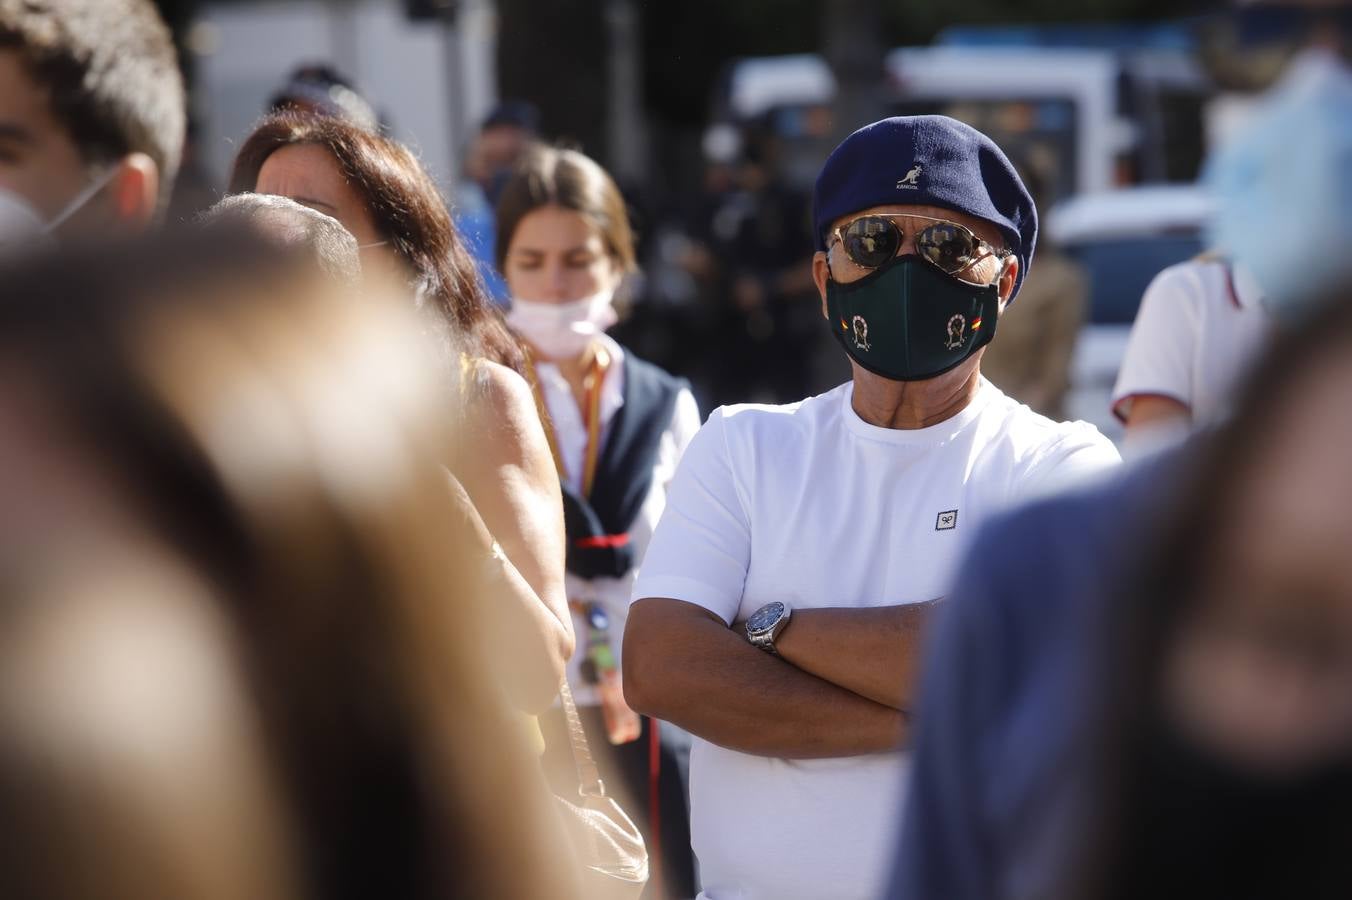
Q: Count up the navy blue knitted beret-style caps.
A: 1